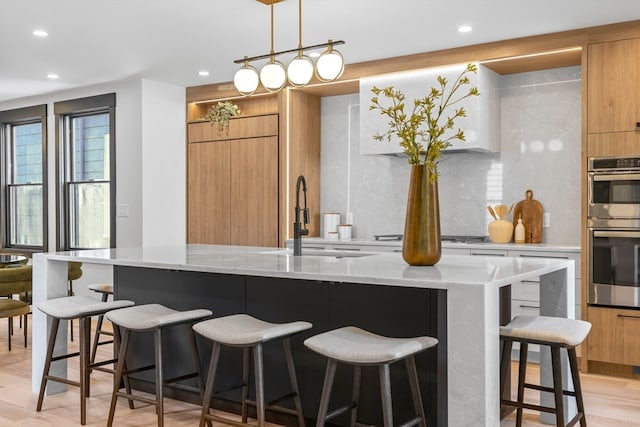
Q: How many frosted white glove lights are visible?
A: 4